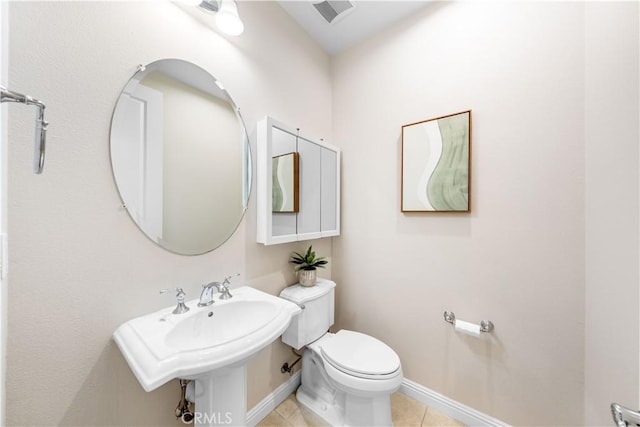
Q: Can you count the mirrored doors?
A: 3